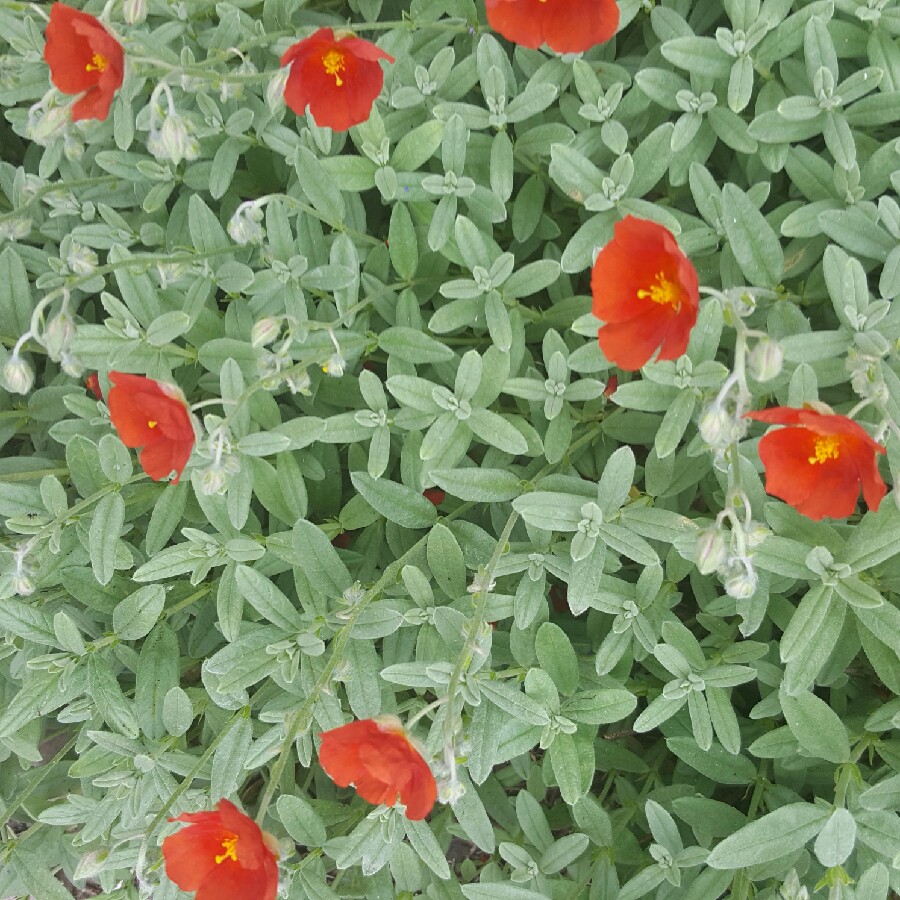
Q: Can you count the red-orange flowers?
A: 8